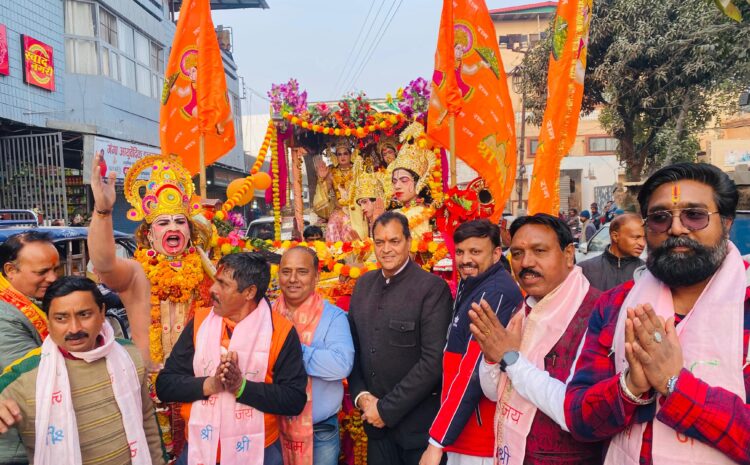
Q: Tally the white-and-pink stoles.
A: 4